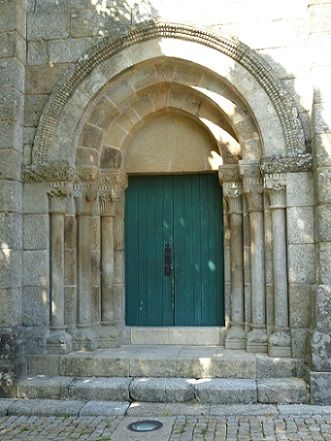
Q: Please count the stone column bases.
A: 6